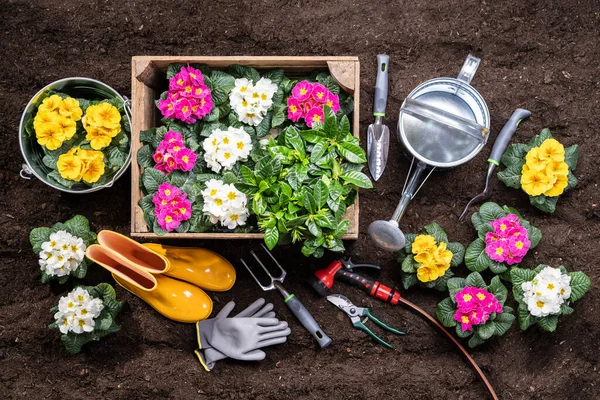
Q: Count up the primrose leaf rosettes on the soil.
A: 7